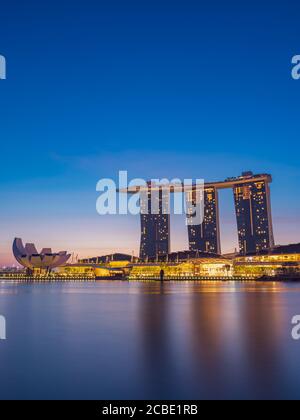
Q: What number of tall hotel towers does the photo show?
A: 3